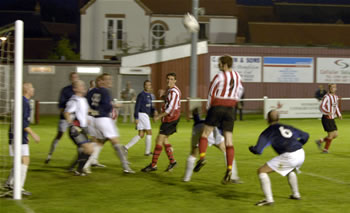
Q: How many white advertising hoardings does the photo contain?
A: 4